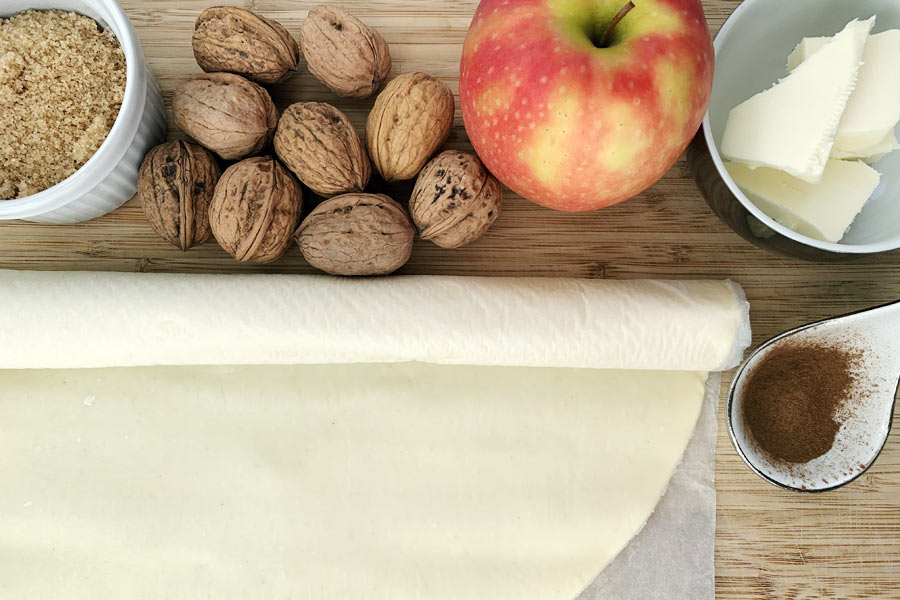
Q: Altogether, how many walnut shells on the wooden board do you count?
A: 9